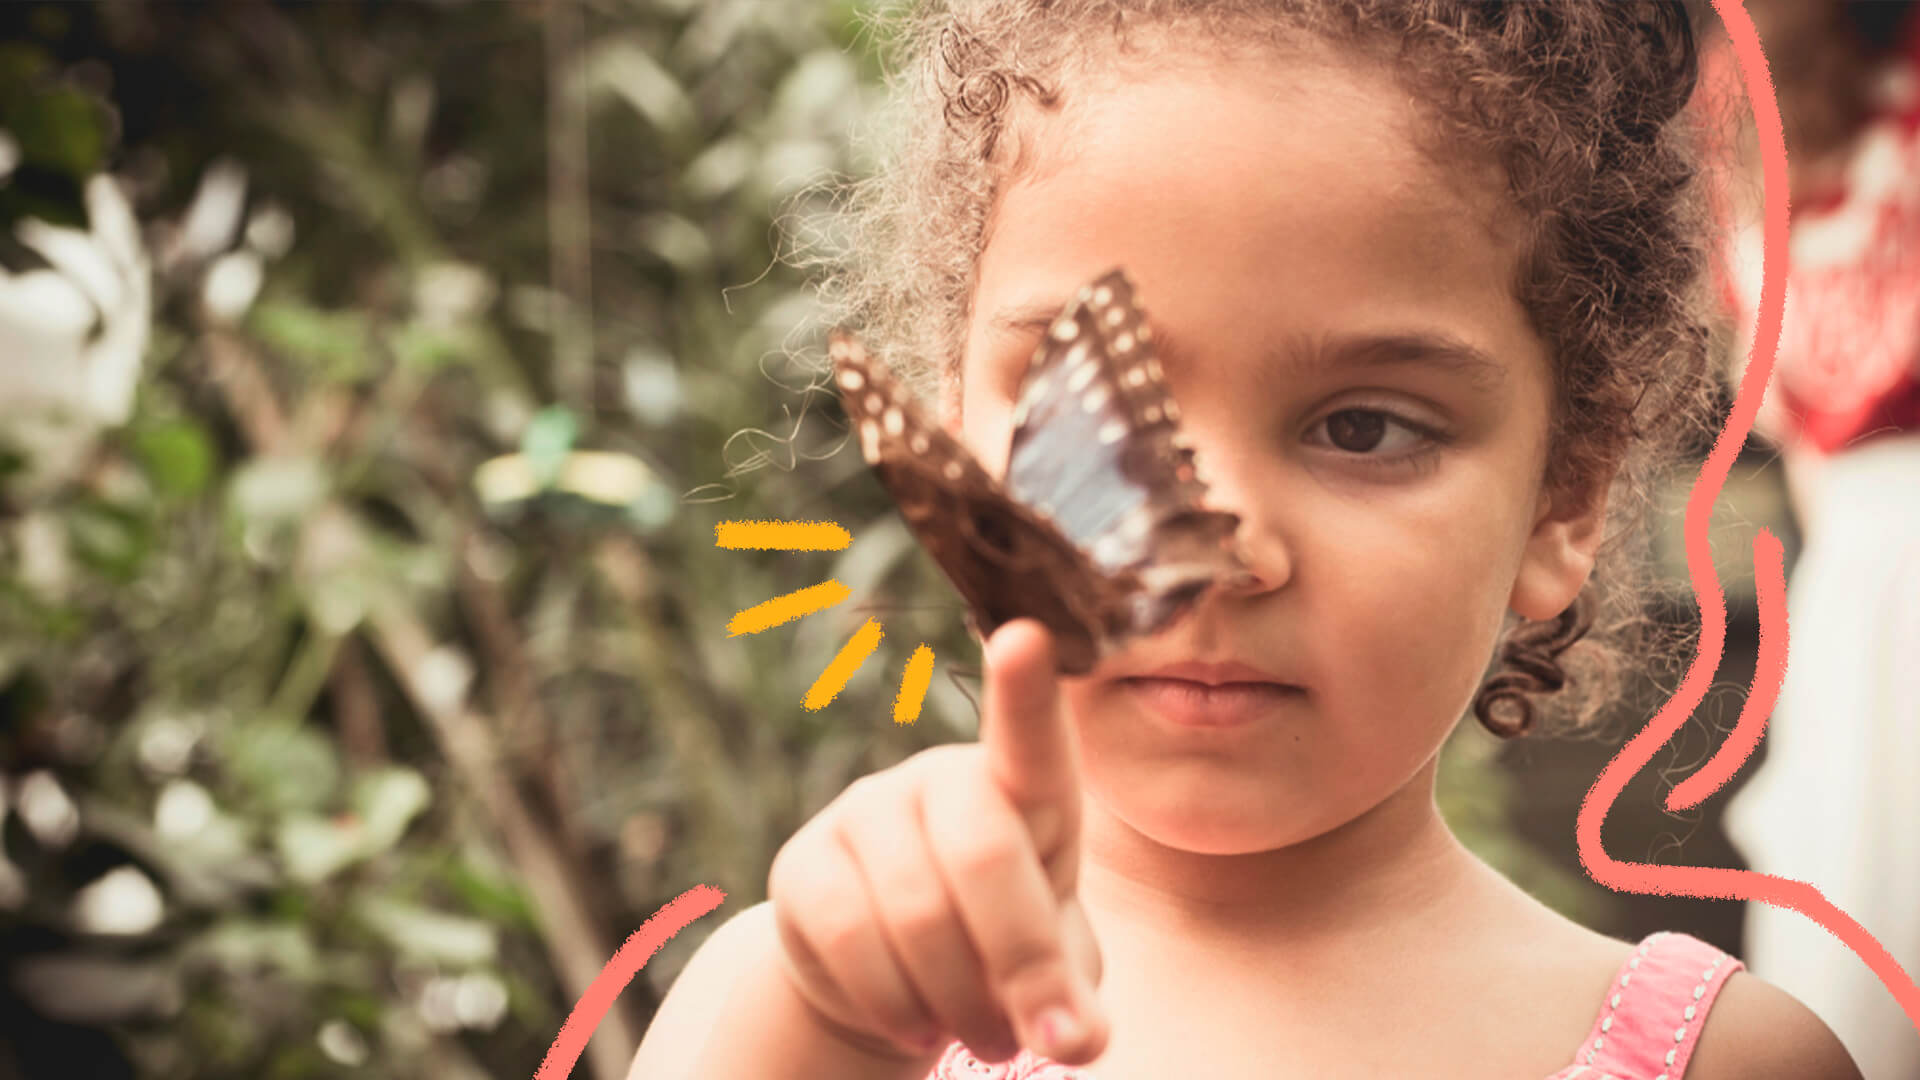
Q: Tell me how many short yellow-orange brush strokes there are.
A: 4